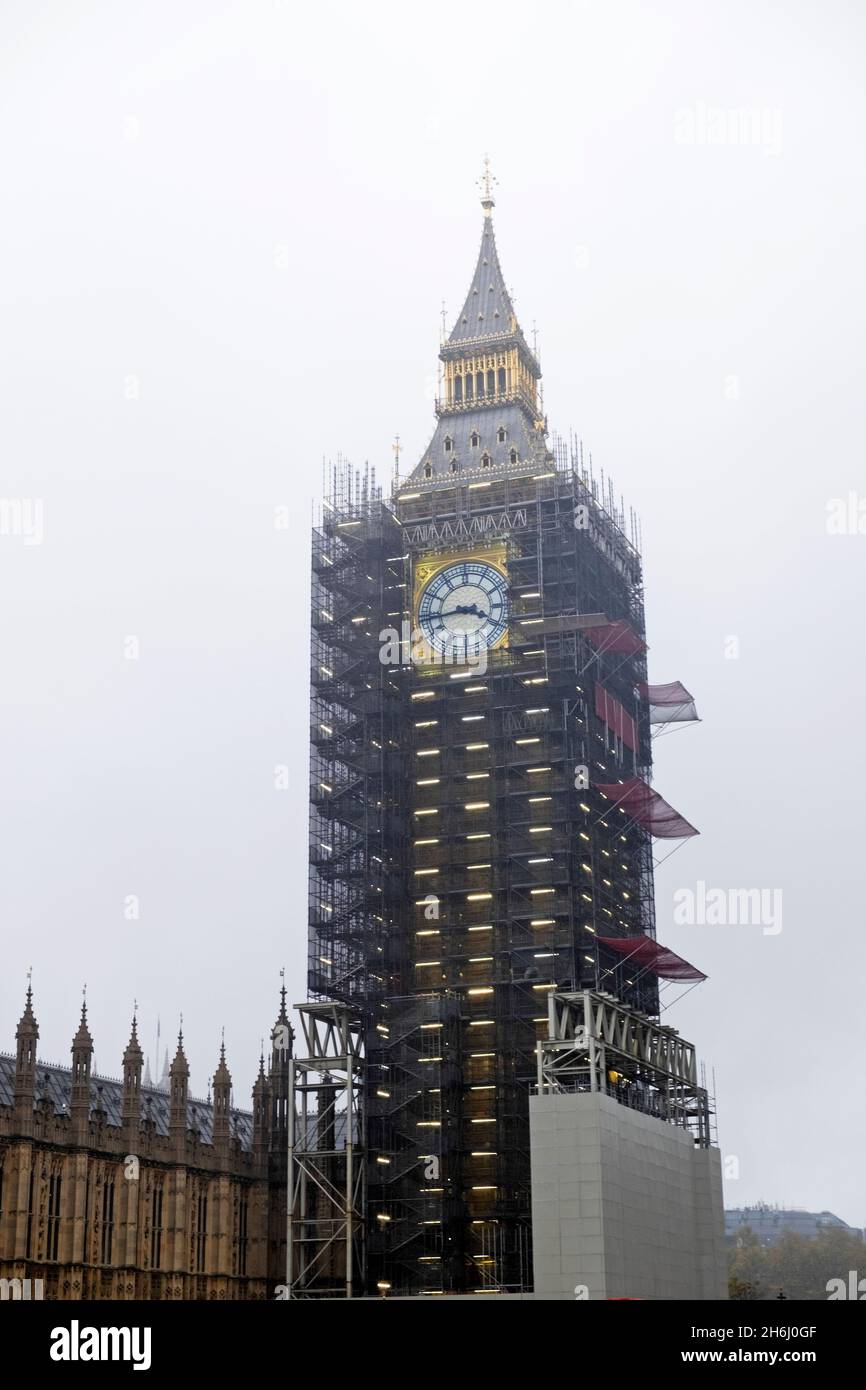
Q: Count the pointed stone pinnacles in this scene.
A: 7